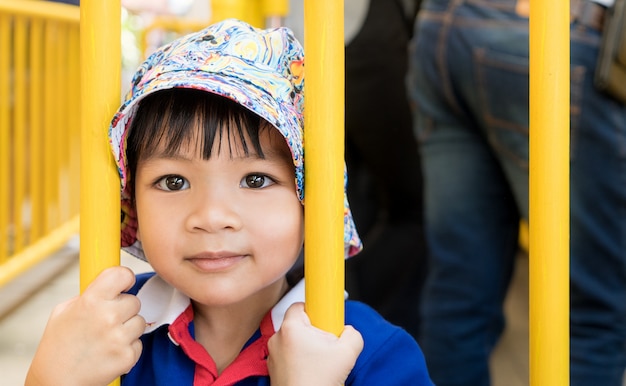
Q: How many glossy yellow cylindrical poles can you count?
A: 3